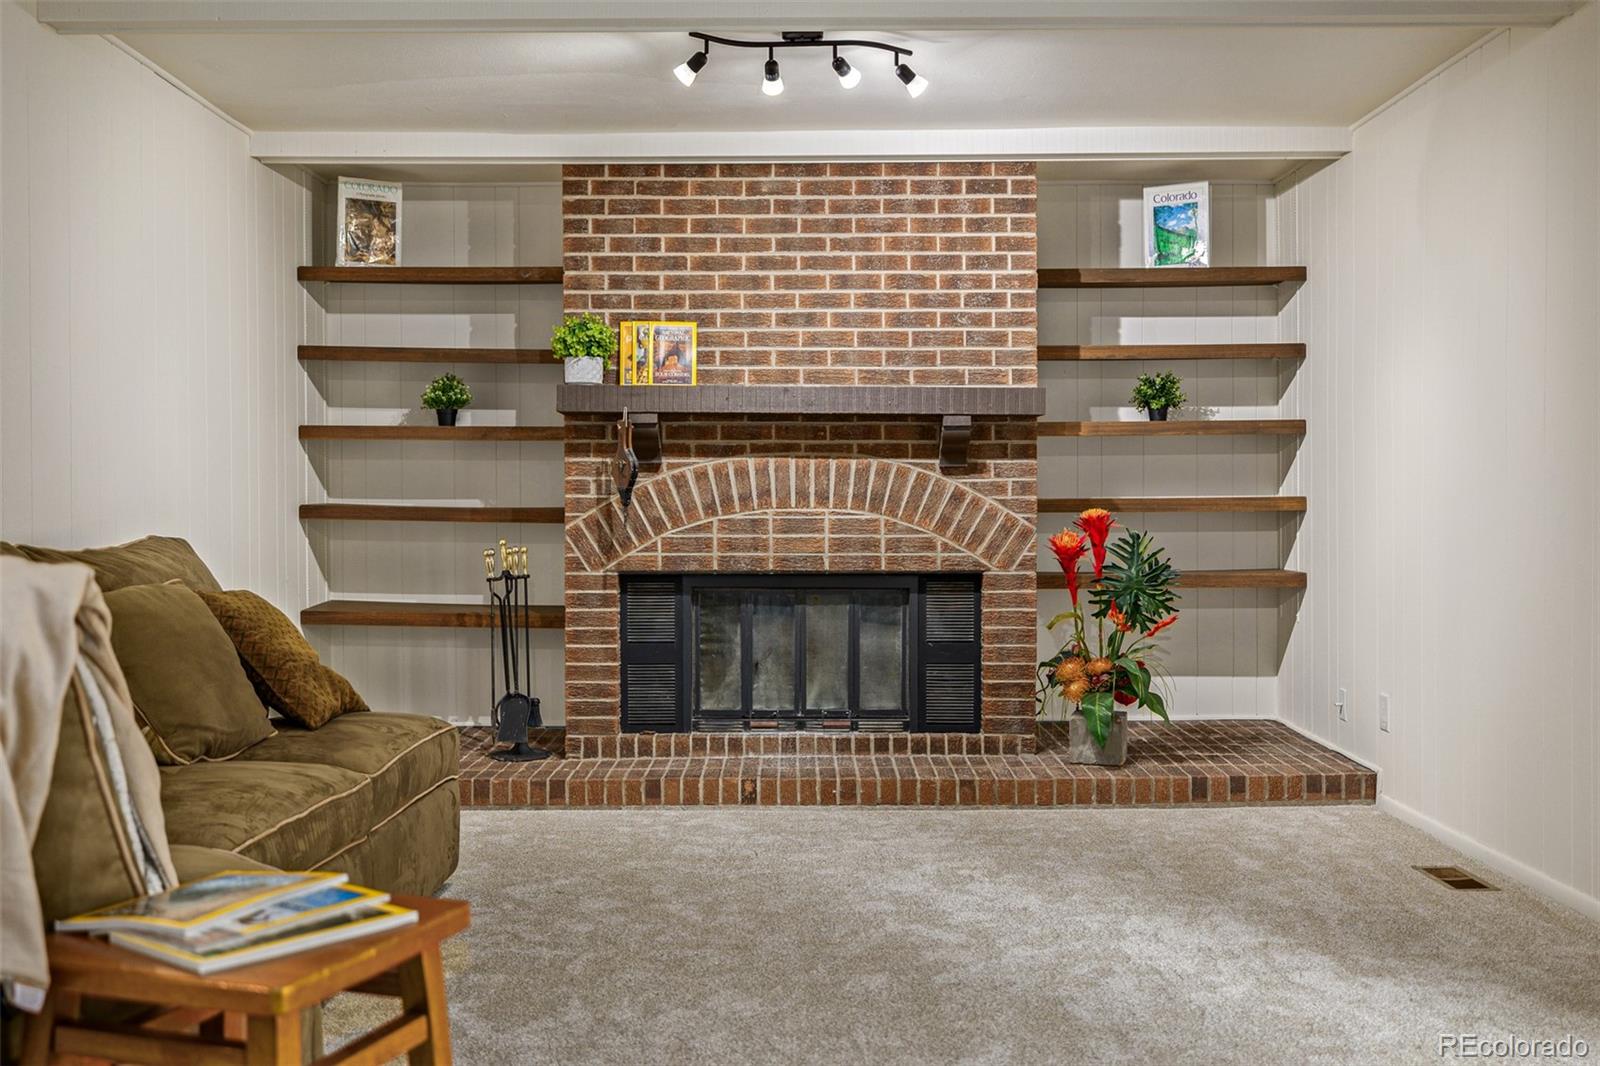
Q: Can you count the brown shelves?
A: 10